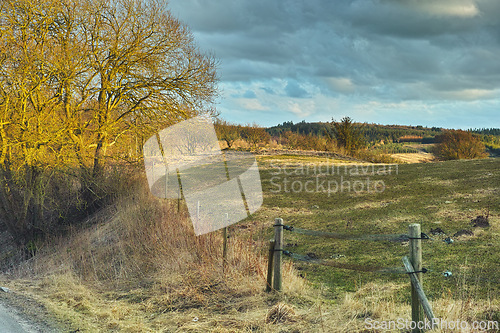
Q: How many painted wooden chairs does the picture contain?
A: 0